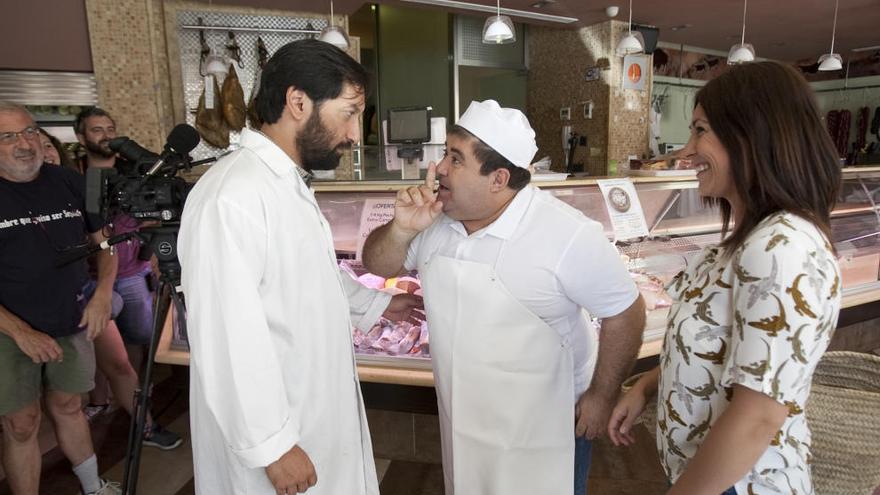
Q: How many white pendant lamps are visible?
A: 6